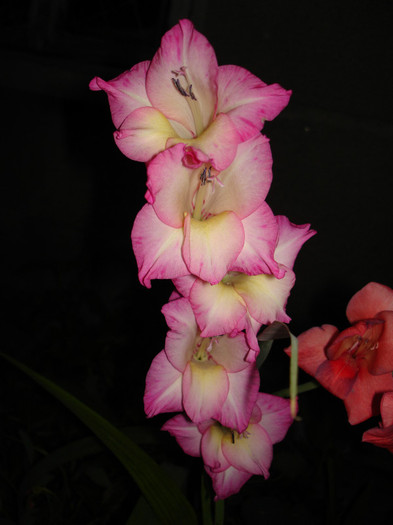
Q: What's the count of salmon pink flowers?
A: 2